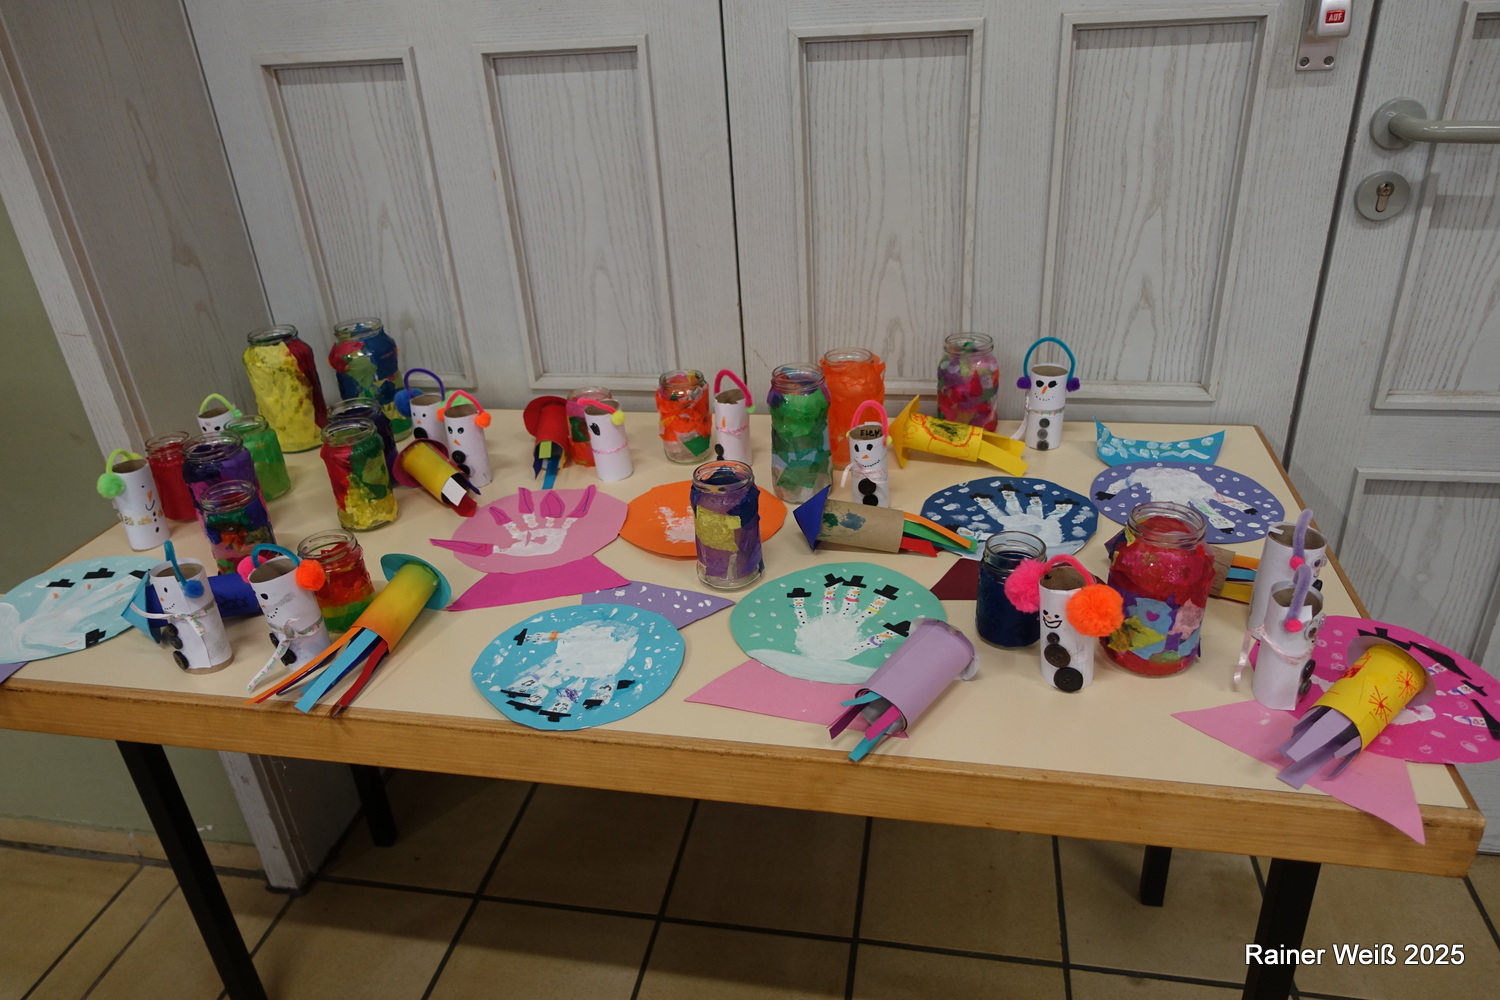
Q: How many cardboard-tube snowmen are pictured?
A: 13